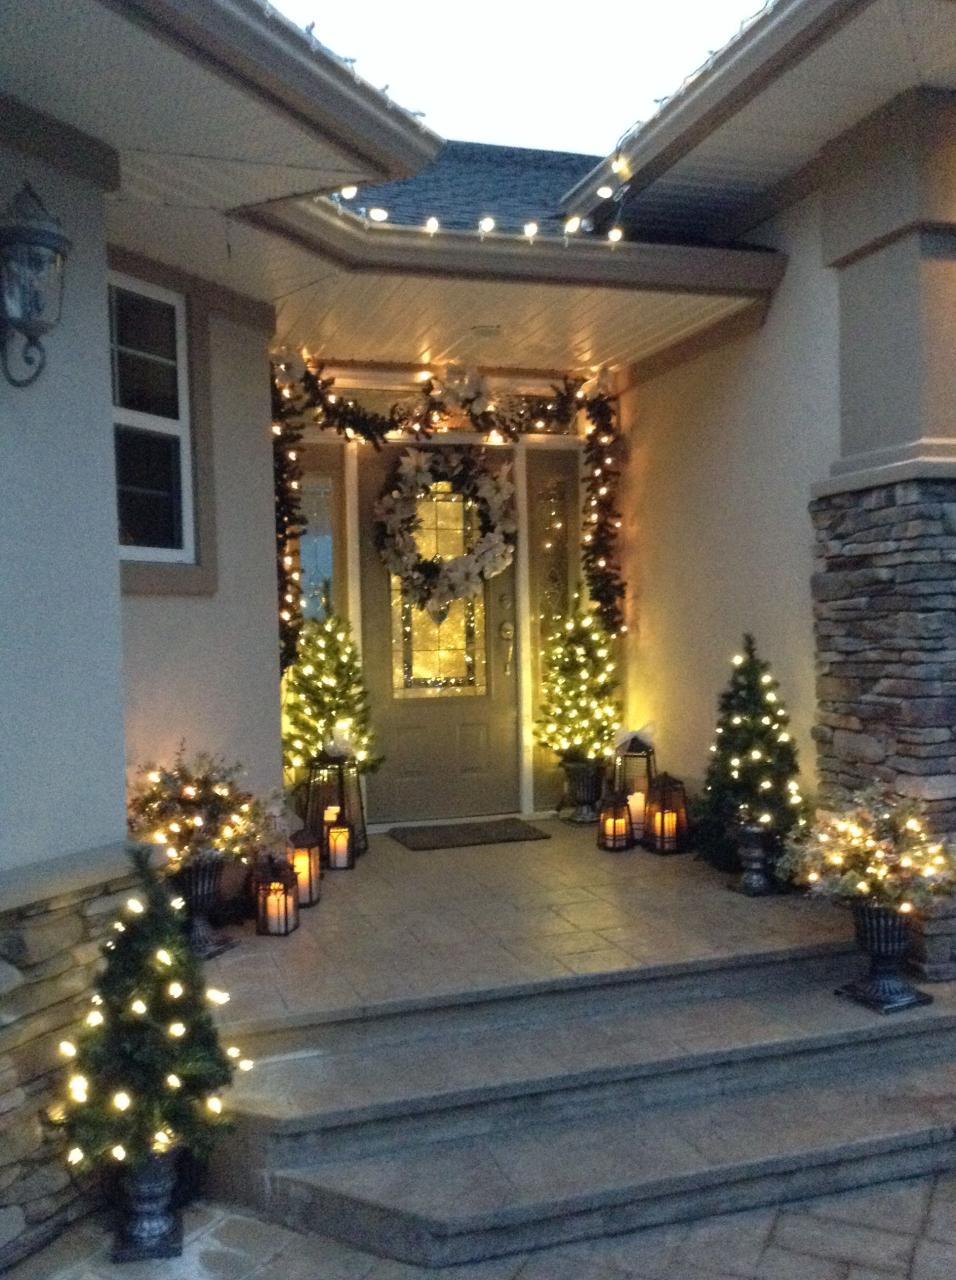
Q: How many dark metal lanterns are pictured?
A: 7